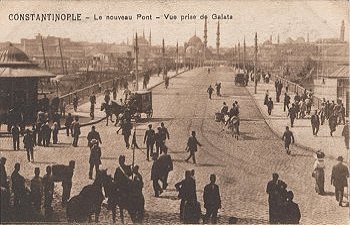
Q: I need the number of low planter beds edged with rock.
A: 0